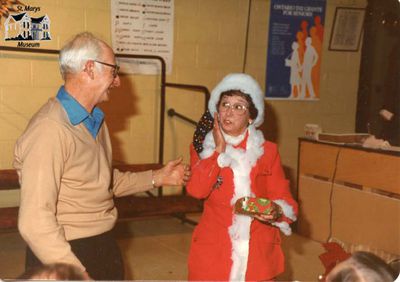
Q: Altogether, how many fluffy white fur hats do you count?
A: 1